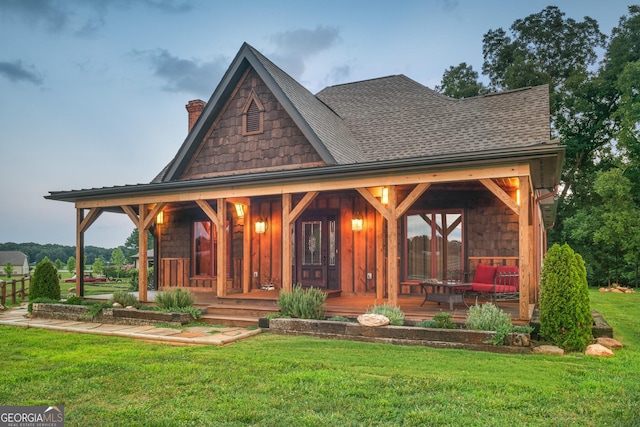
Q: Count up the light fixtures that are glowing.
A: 6